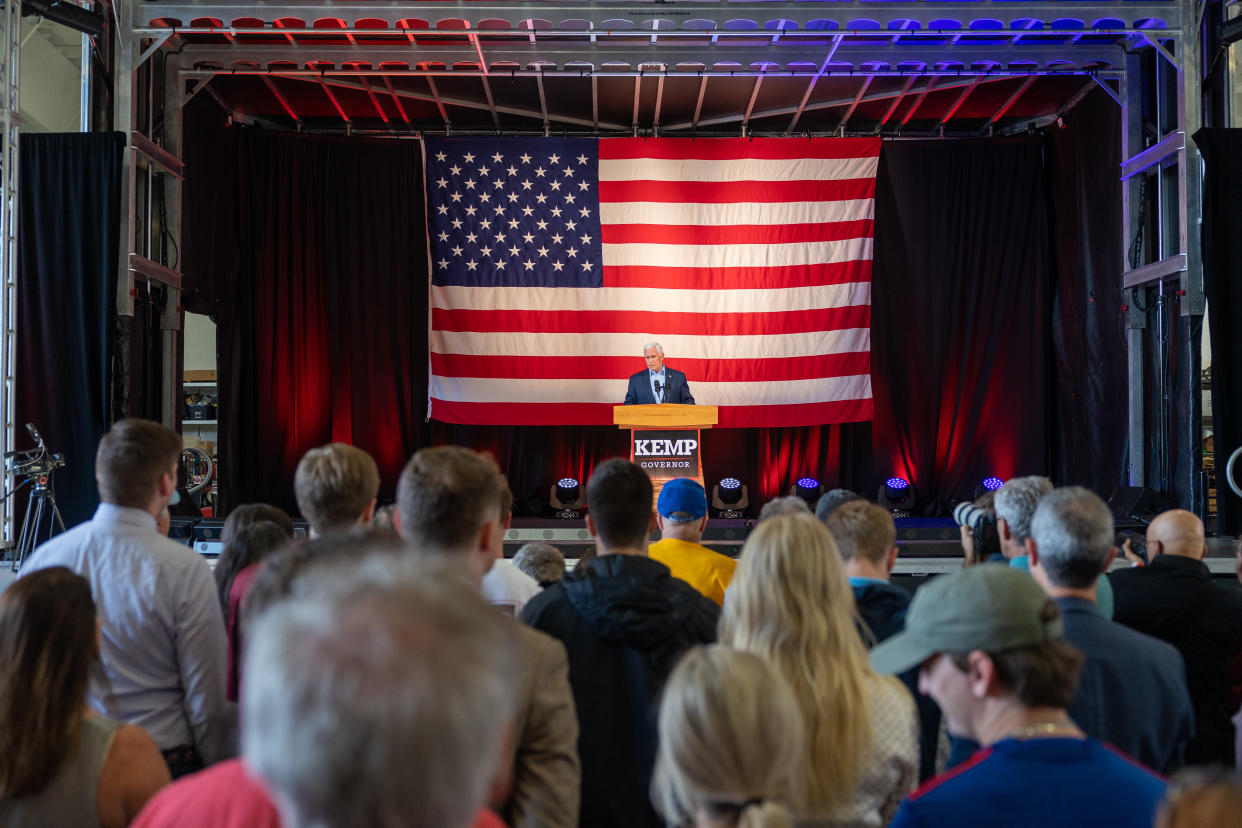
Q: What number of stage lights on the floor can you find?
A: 5